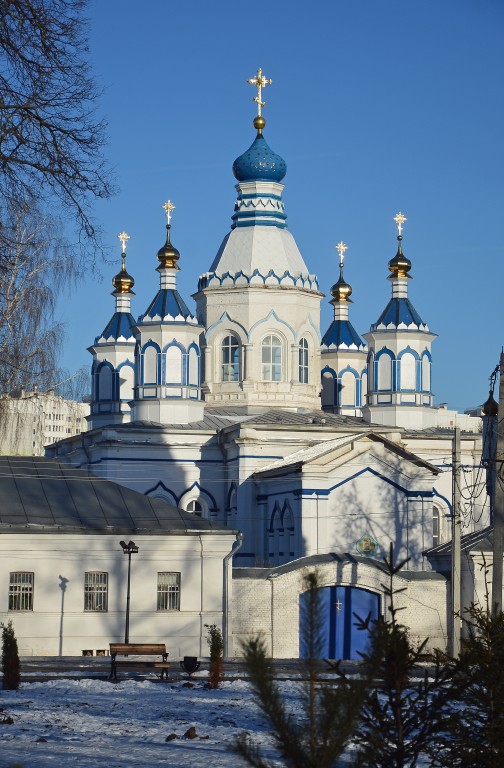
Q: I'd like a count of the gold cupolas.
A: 4